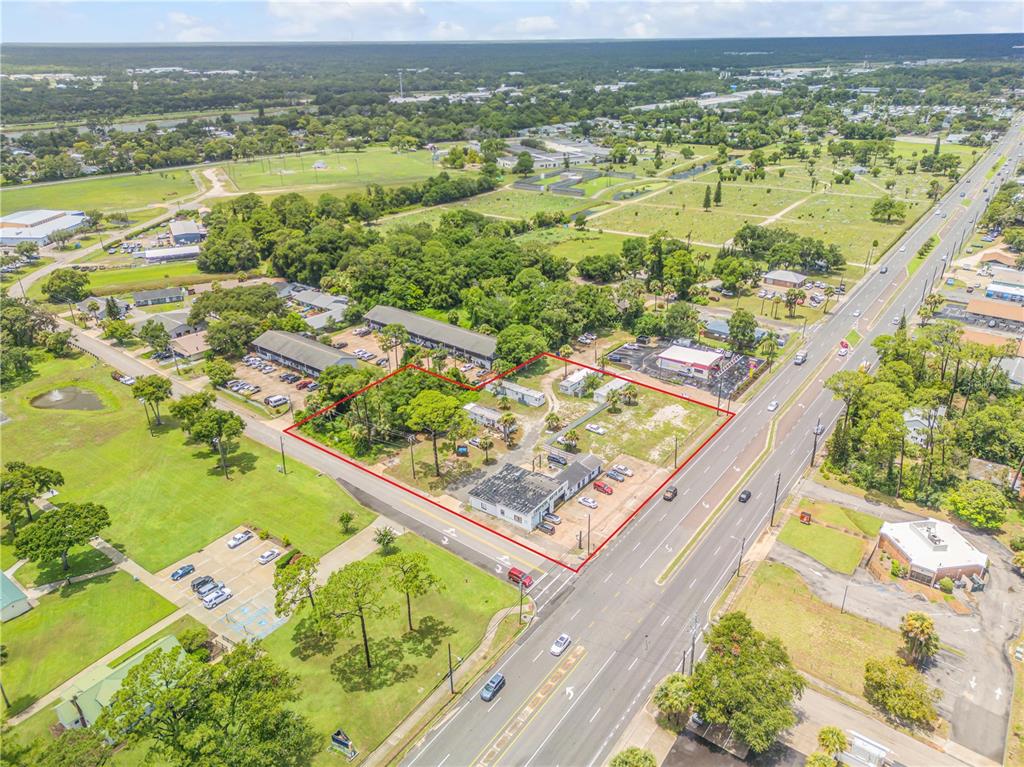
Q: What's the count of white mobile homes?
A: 4